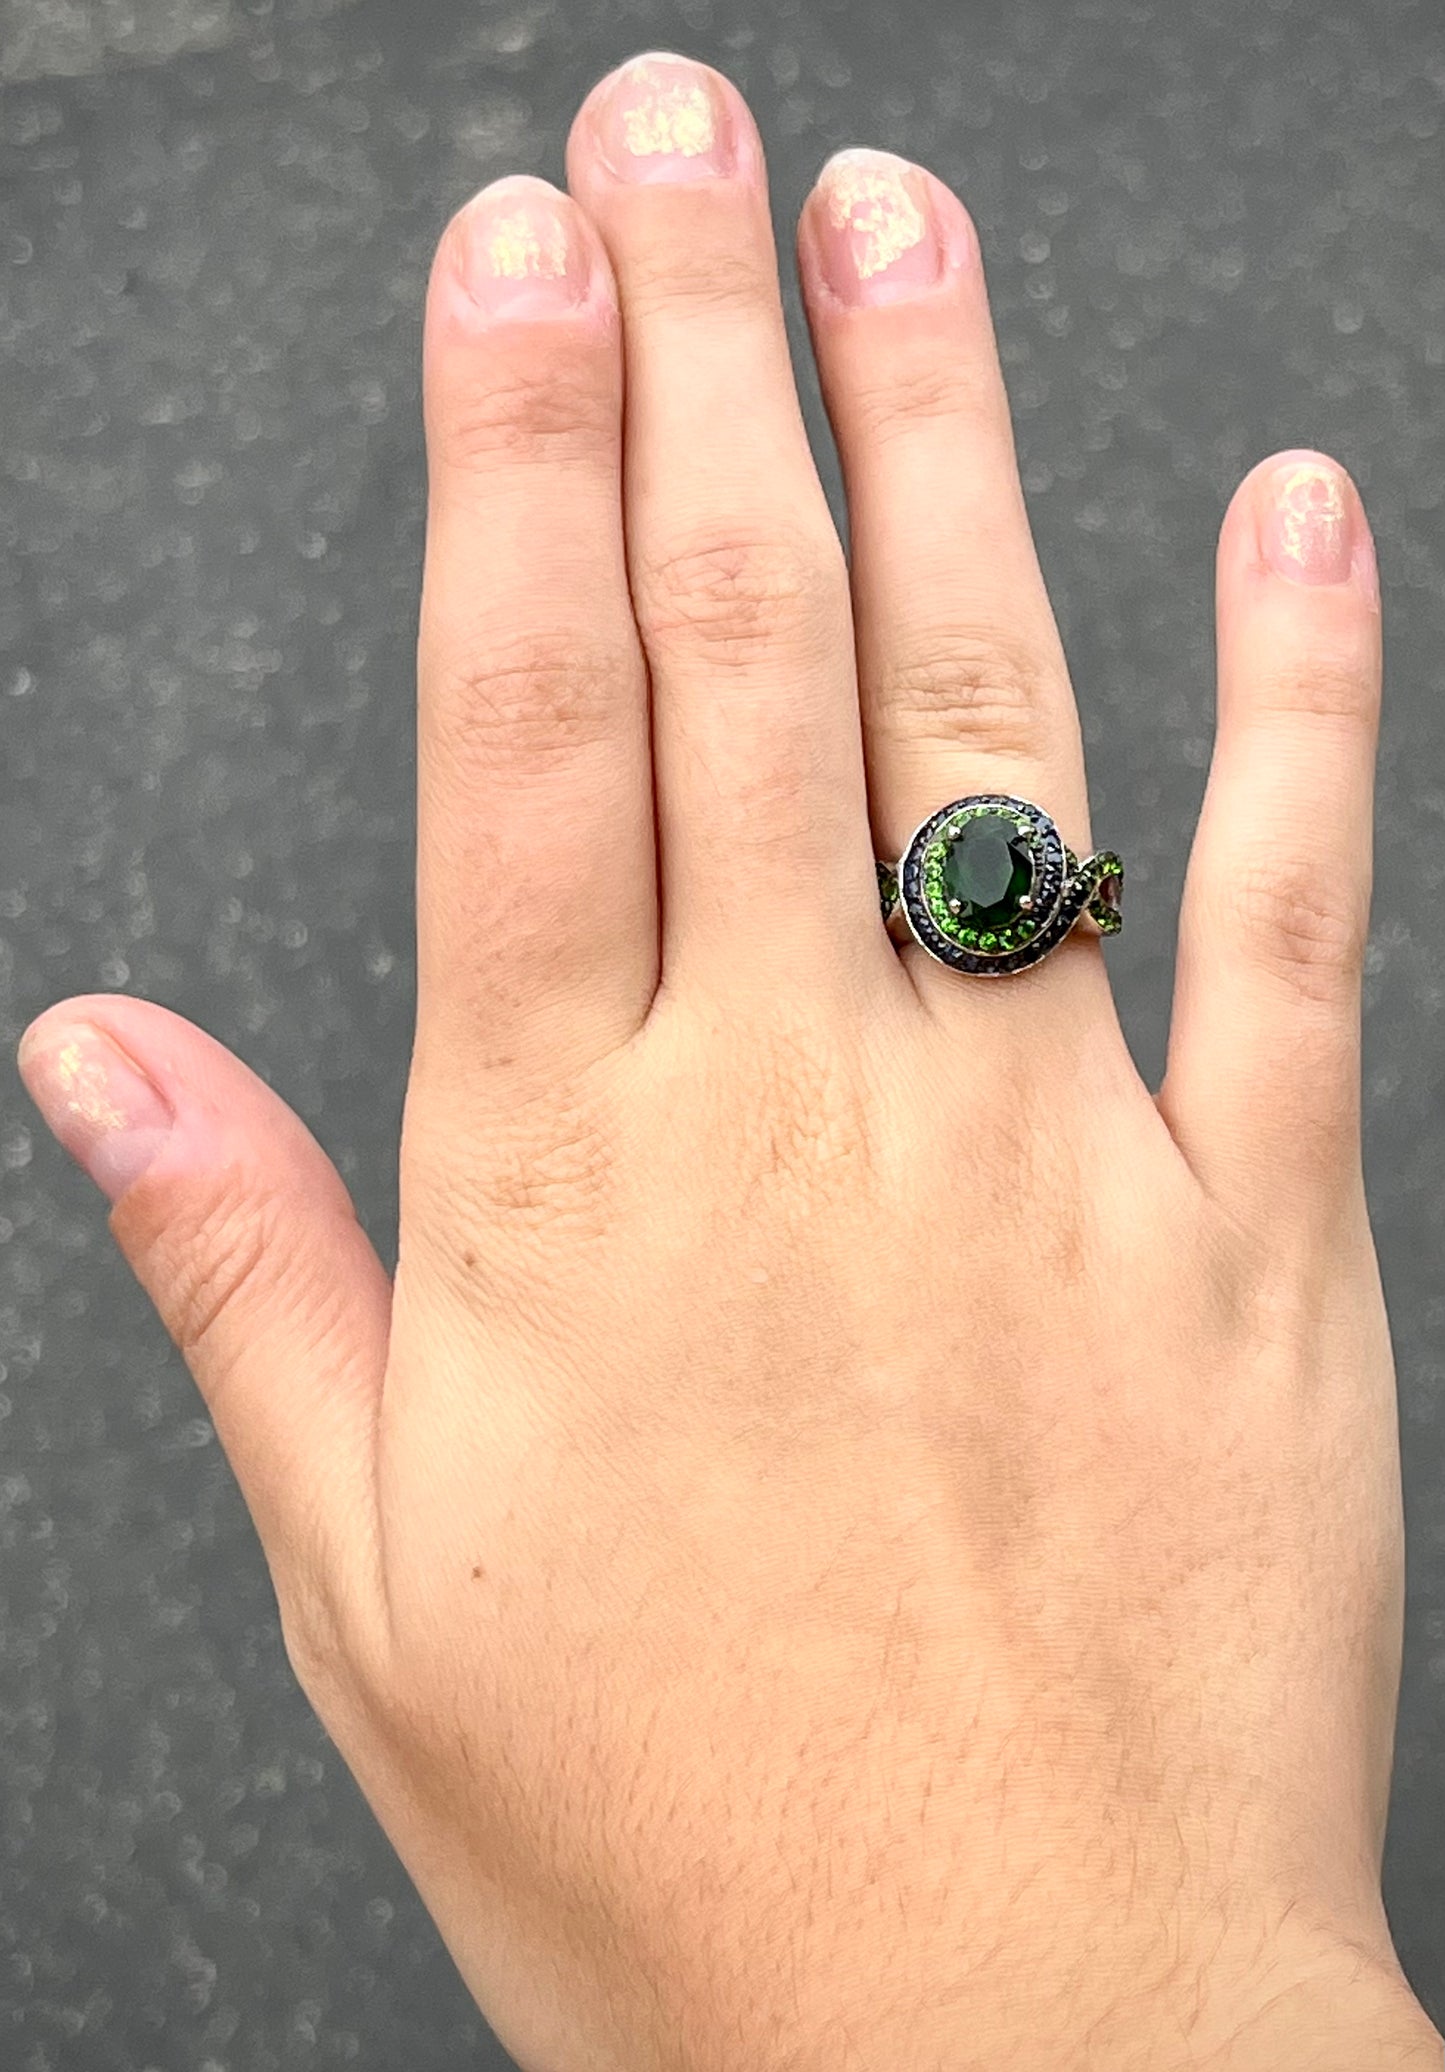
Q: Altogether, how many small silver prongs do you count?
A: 4